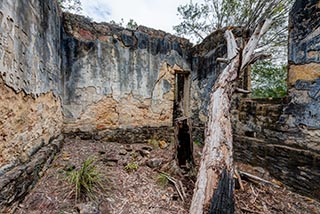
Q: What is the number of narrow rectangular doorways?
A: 1